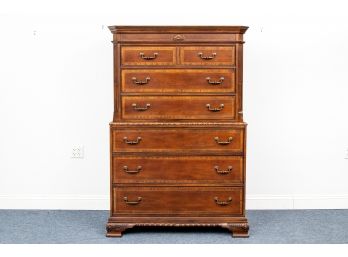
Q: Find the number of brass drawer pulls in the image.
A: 12